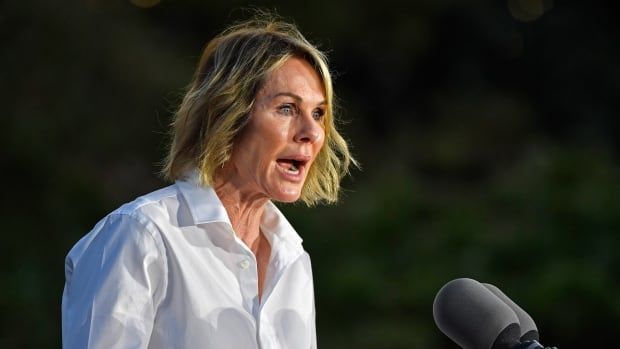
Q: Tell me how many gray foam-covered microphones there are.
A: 2